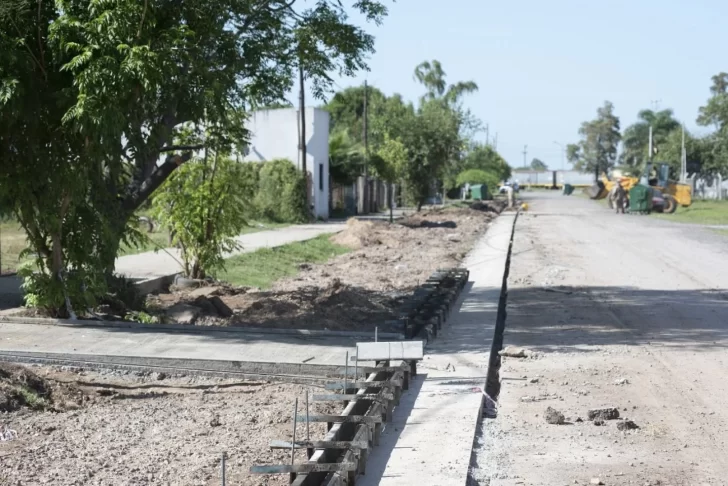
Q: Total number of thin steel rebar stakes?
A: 6